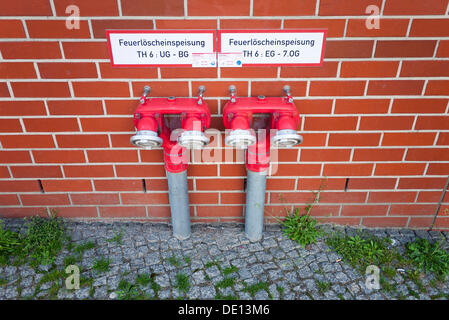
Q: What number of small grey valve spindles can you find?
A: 4